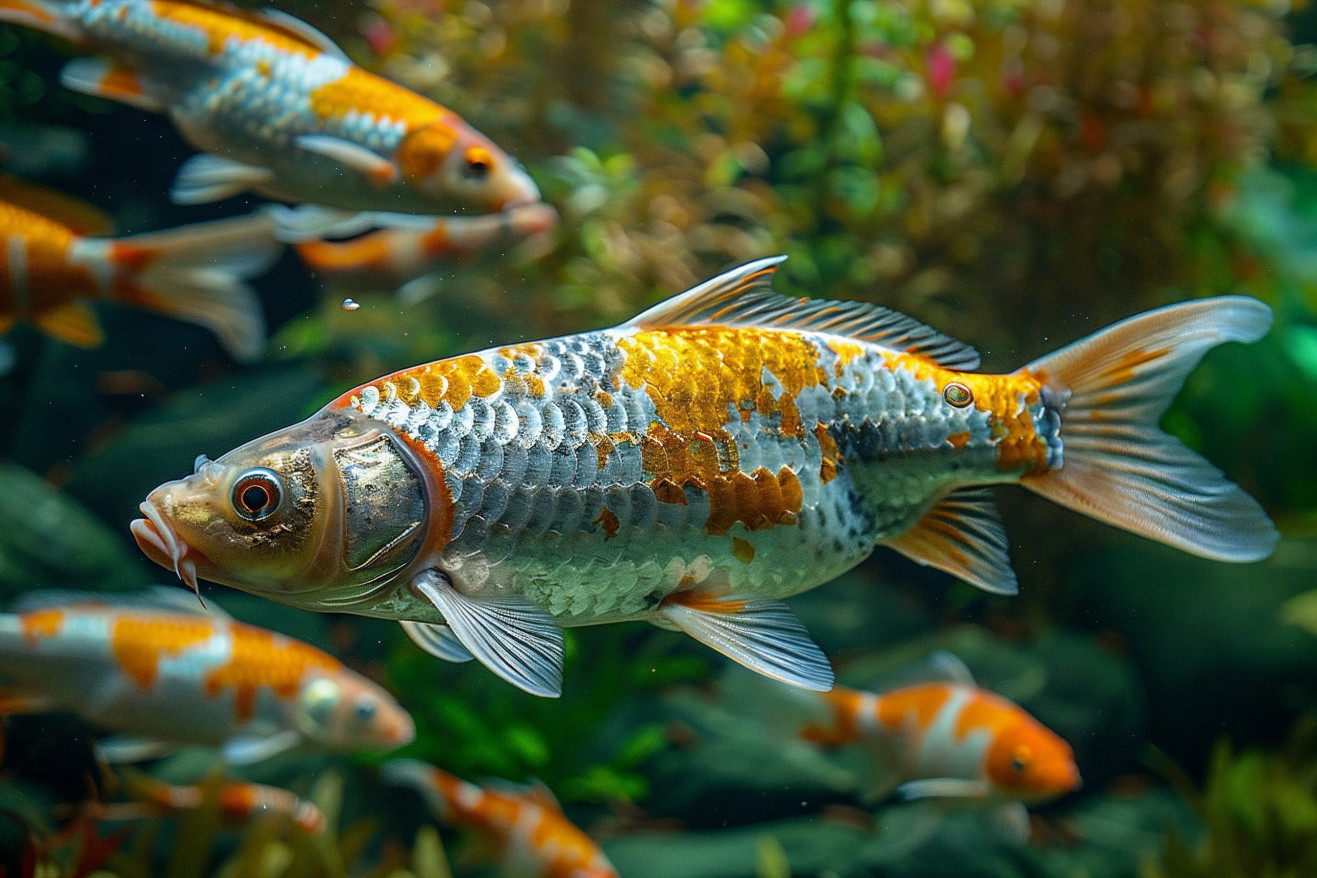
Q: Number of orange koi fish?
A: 8